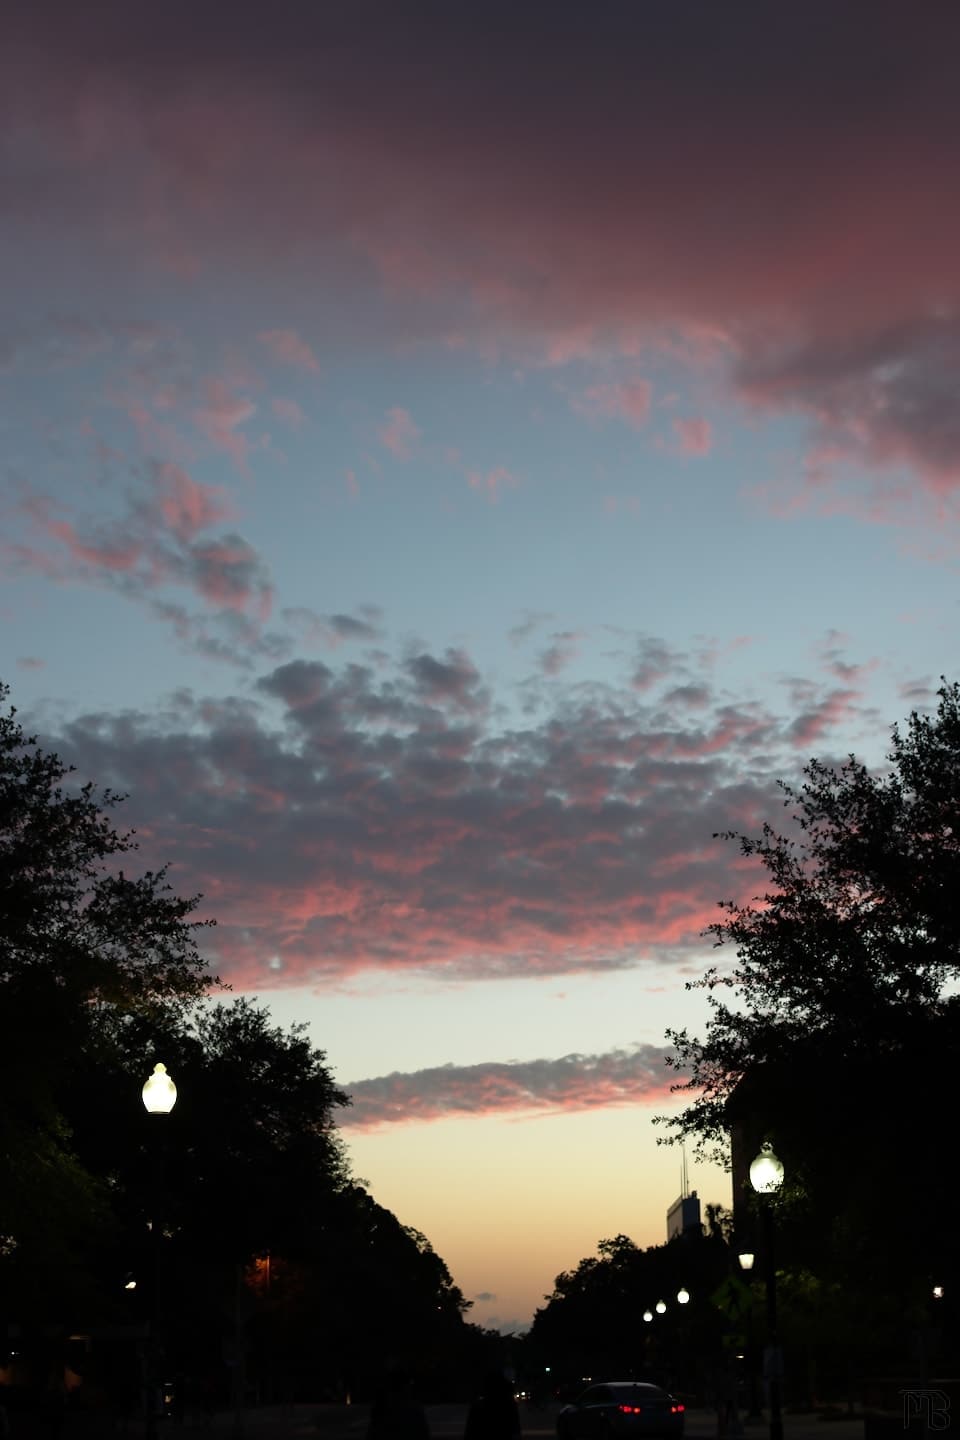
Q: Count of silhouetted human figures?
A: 2